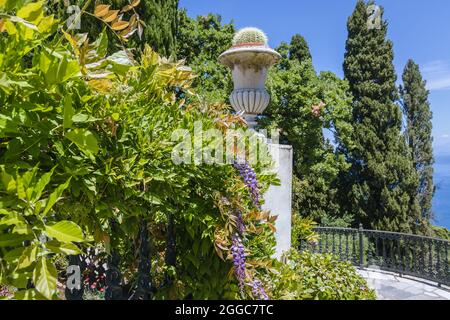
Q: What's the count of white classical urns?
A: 1